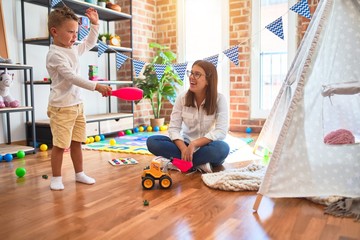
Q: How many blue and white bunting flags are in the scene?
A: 11